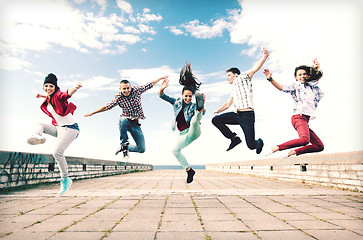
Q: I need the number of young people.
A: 5